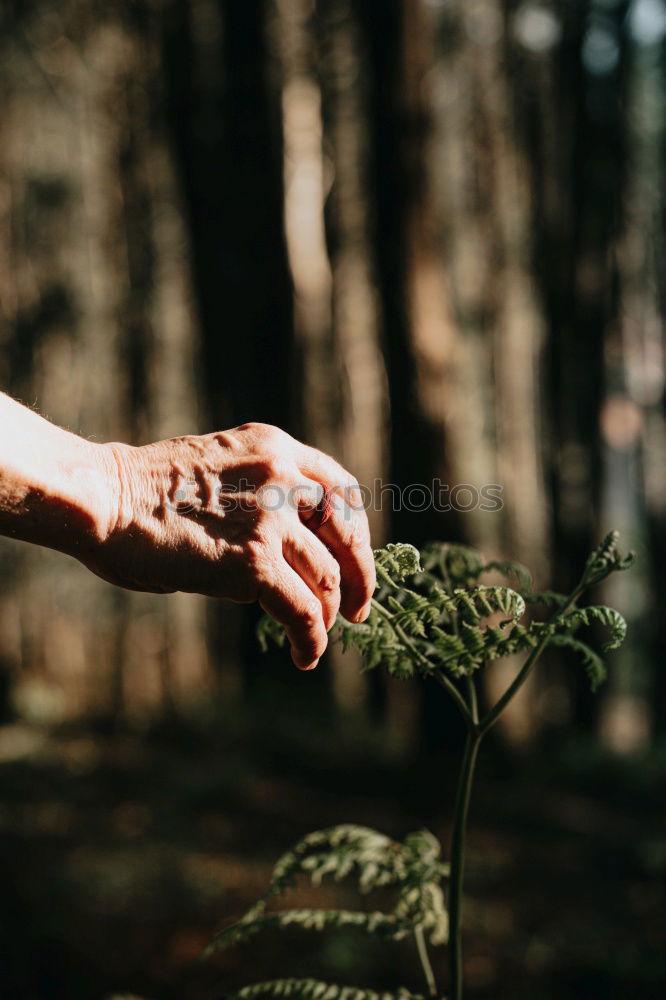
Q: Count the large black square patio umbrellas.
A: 0